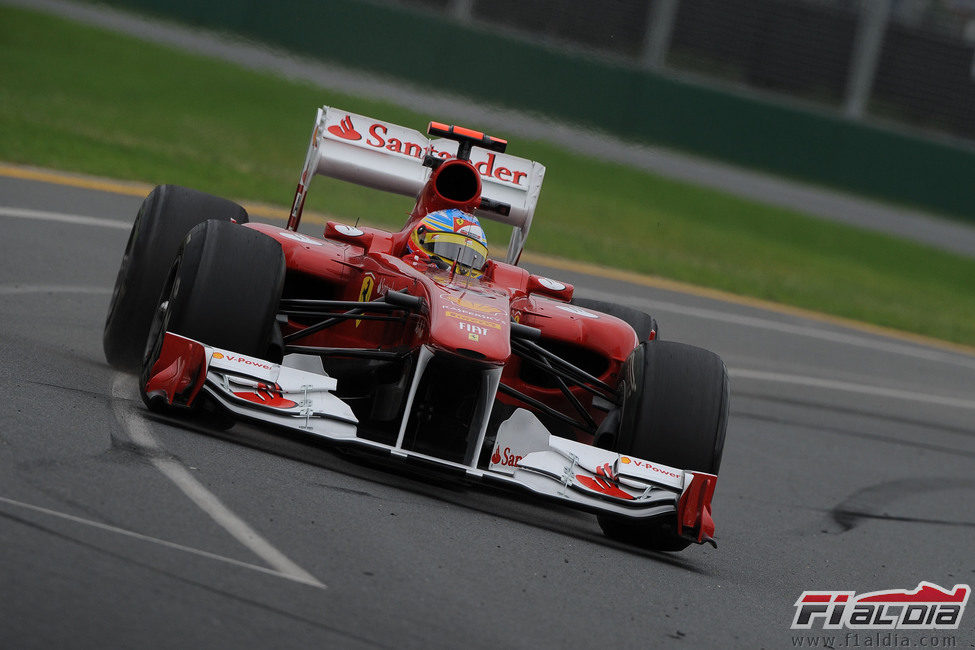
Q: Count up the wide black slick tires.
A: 4